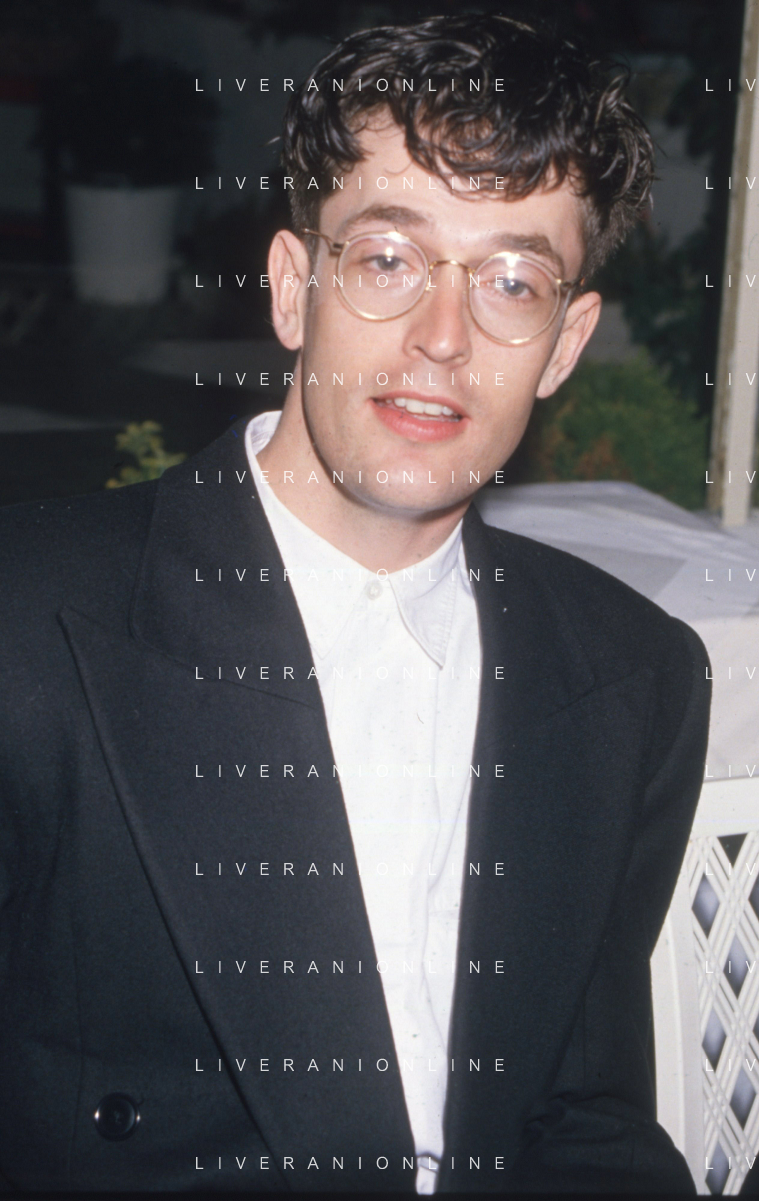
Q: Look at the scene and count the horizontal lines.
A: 12